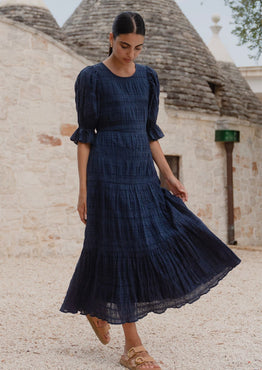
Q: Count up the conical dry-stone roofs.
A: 3